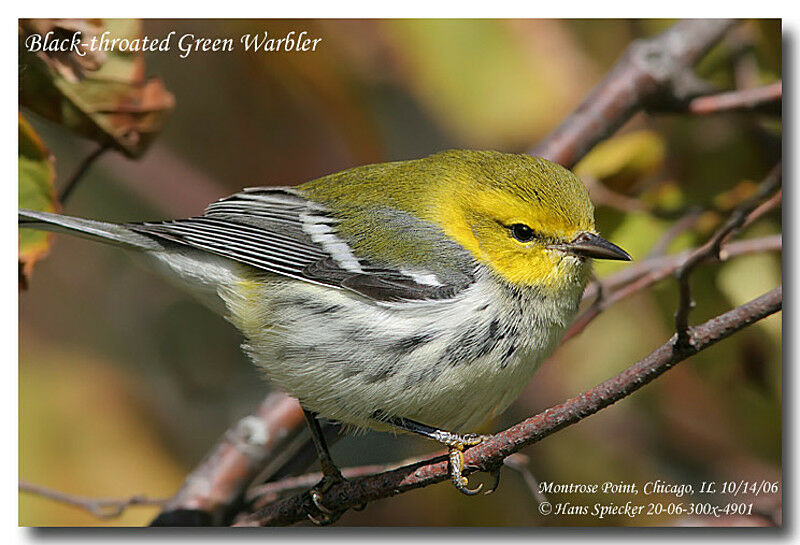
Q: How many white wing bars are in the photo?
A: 2